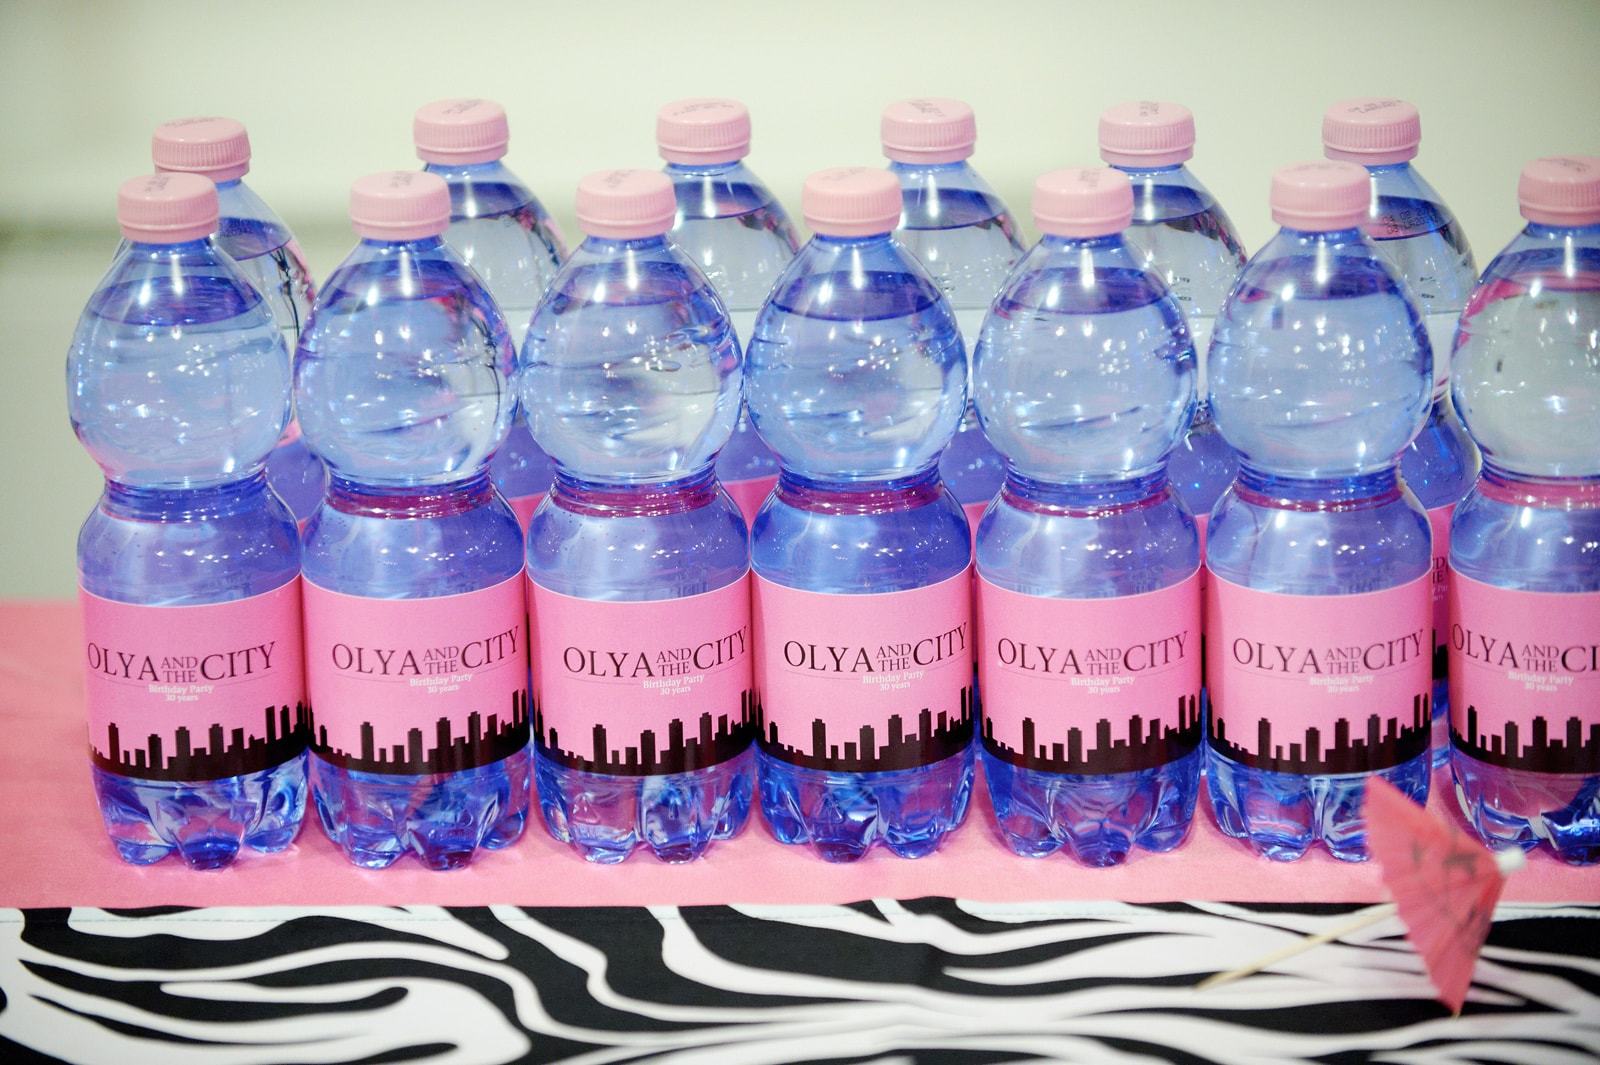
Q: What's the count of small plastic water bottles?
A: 13